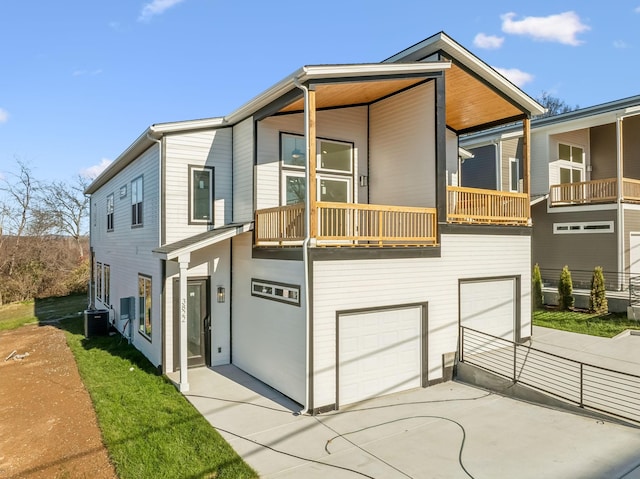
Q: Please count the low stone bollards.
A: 0